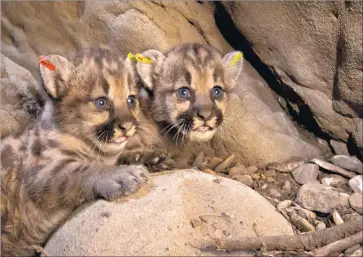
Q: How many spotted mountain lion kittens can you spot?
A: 2